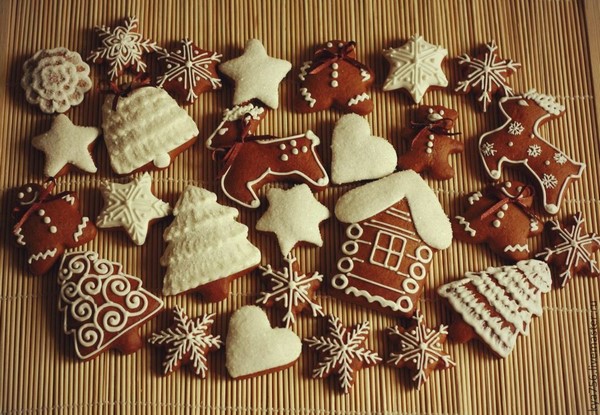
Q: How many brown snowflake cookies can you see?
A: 8